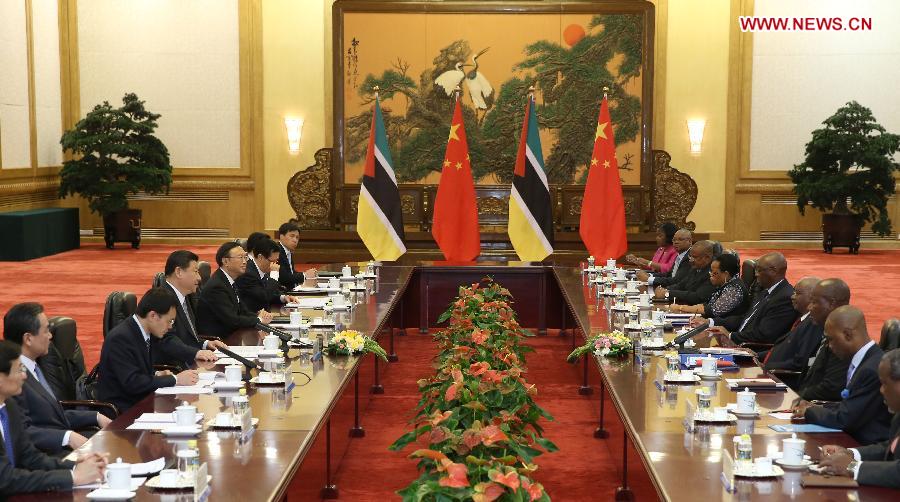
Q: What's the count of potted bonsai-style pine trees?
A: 2